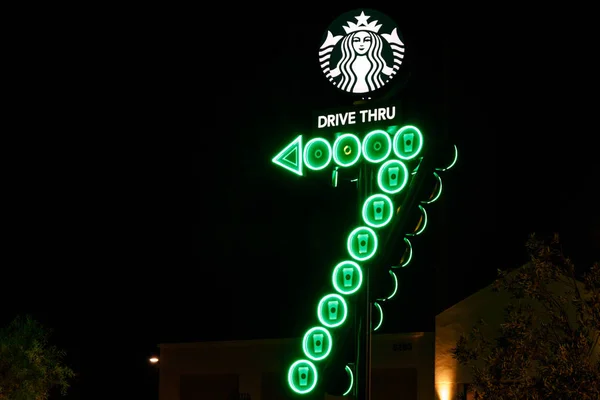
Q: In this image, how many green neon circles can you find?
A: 11